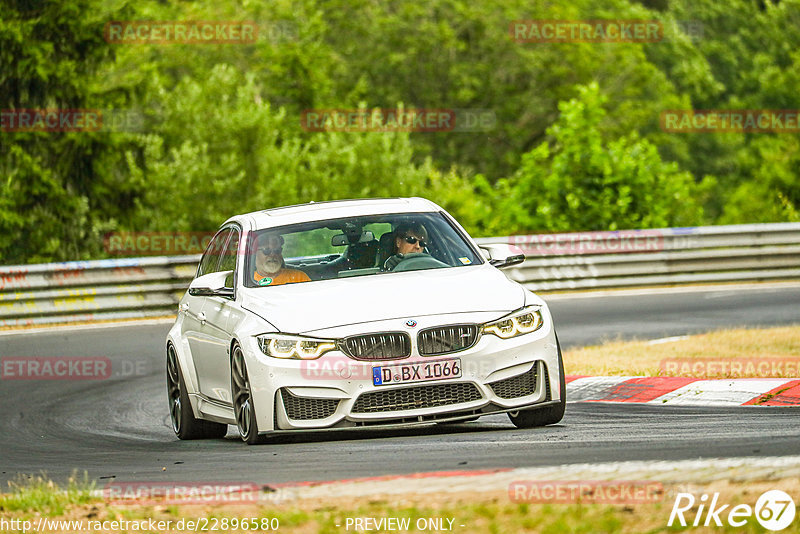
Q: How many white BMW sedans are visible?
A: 1